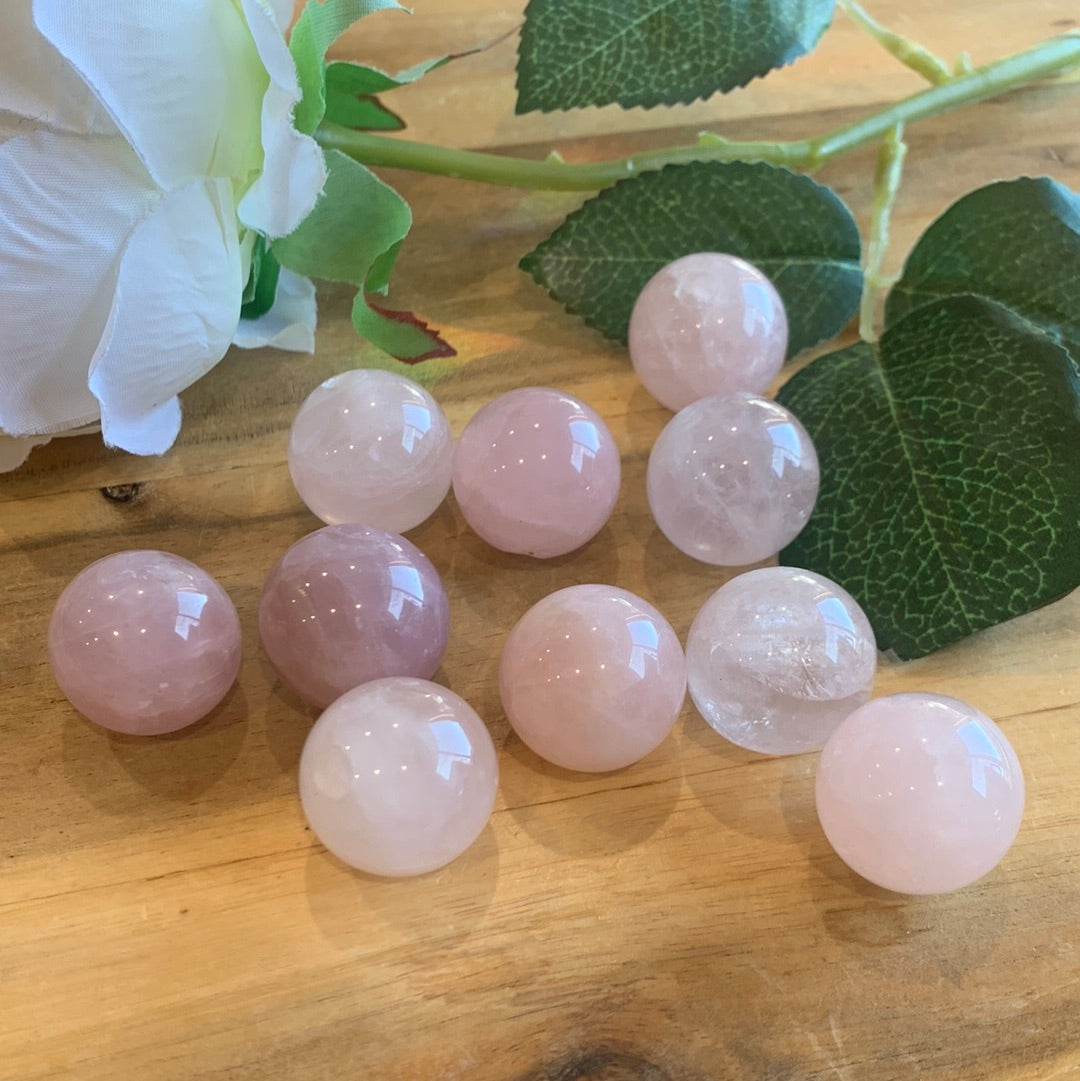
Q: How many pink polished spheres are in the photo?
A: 10